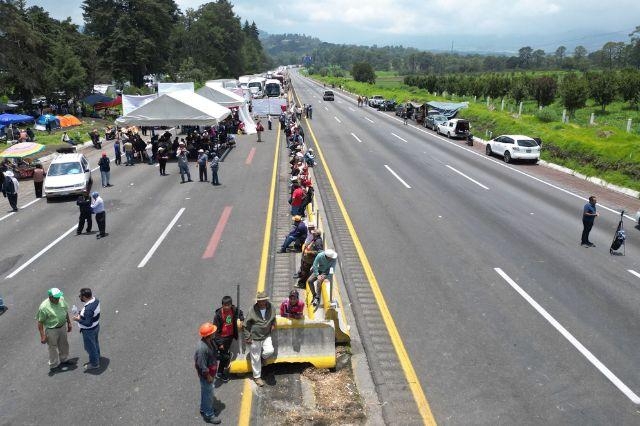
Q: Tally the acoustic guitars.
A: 0